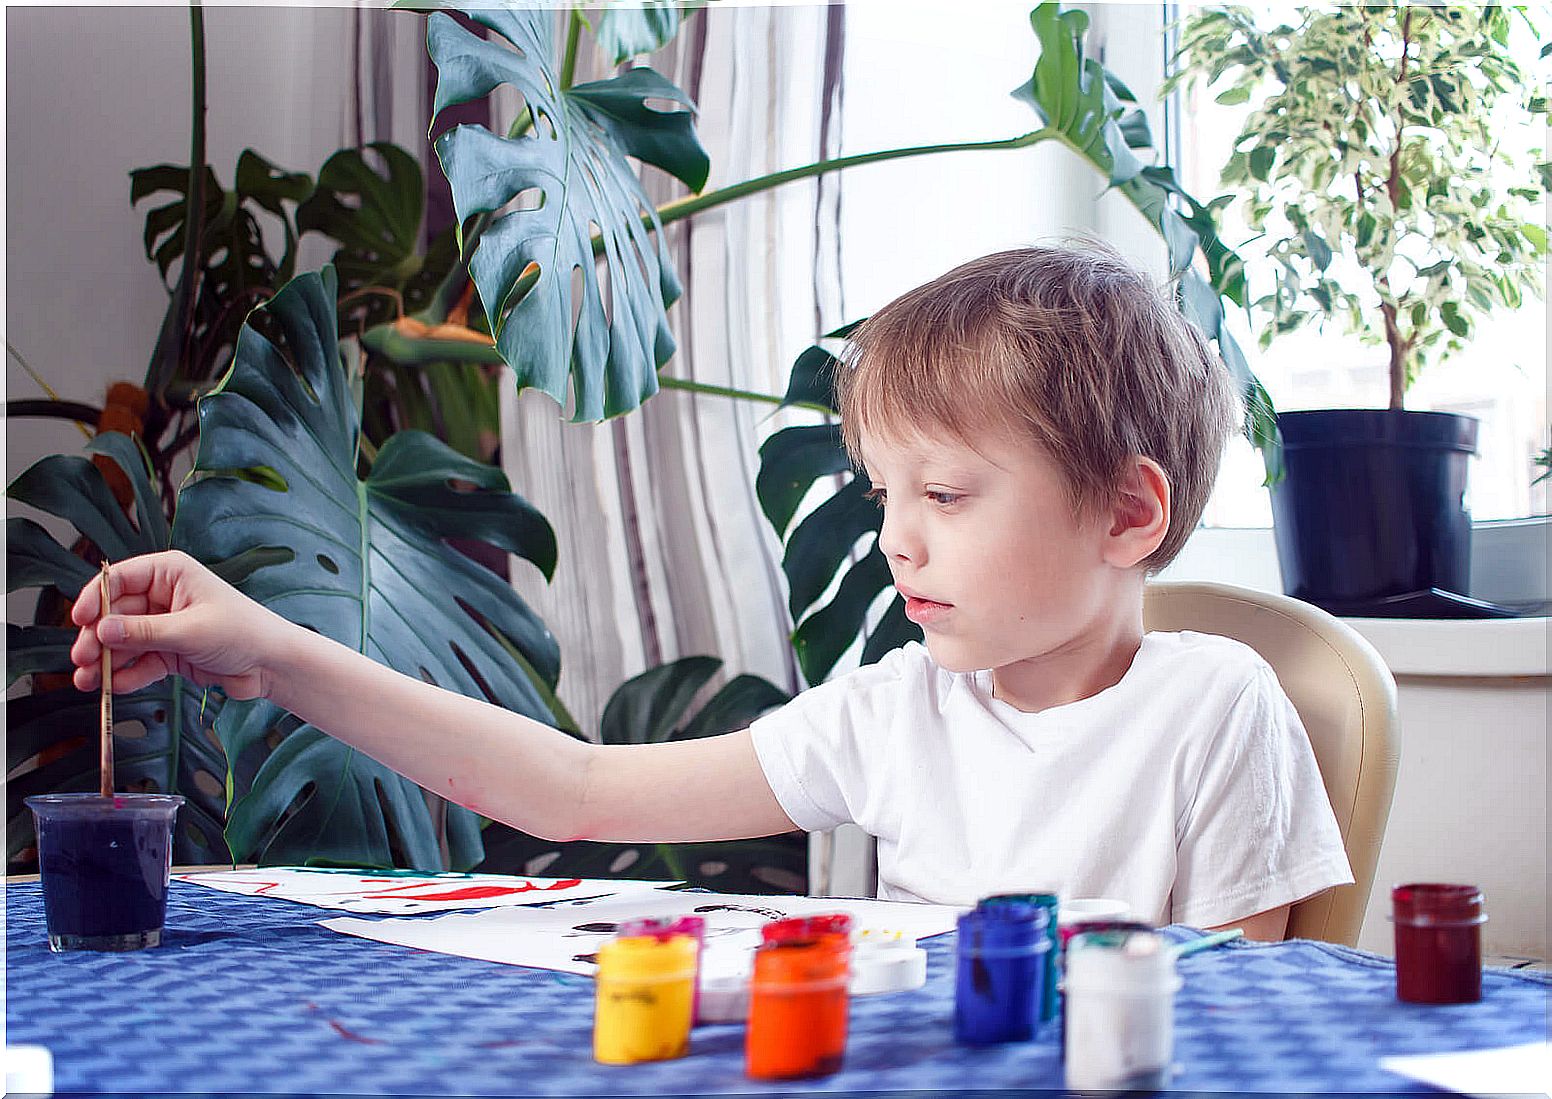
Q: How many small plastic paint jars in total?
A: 9